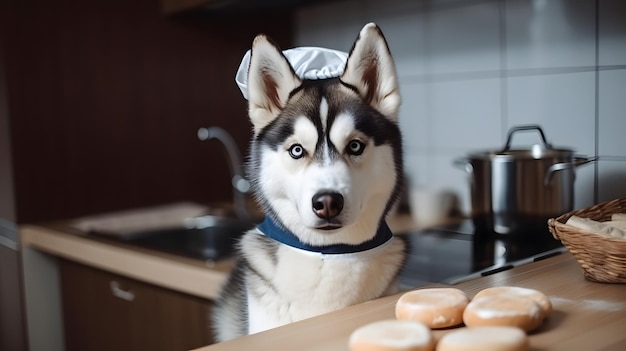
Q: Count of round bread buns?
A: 5